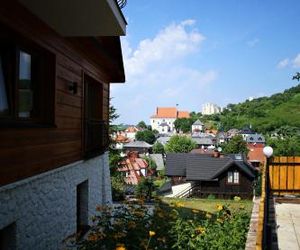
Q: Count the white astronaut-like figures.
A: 0